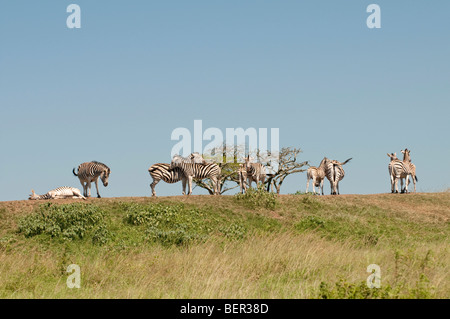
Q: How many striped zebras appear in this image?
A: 10